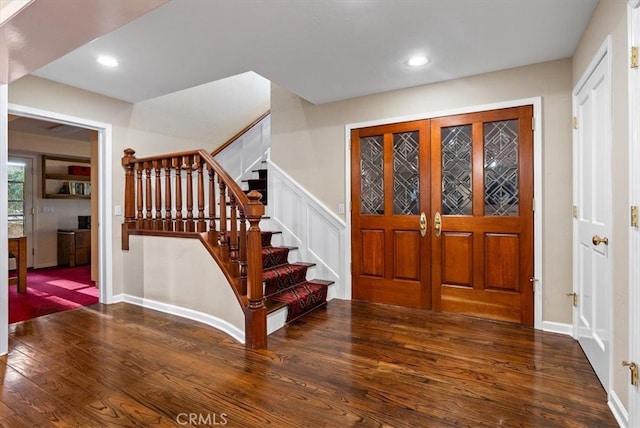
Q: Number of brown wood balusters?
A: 11